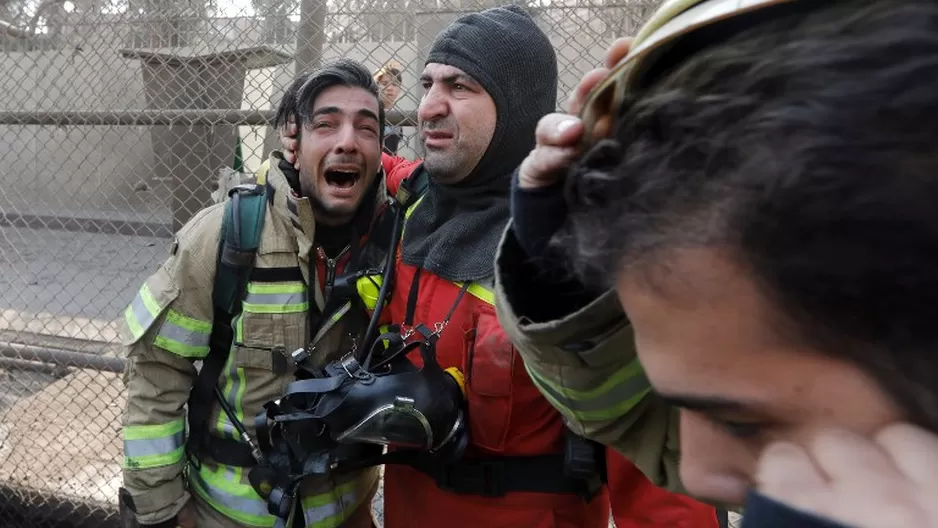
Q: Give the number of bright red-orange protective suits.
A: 1